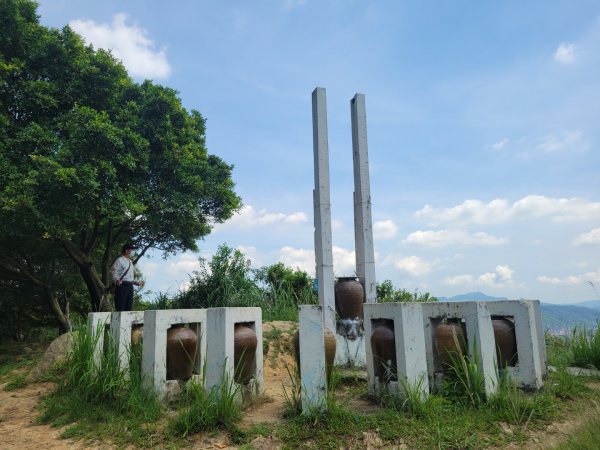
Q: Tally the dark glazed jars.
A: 8